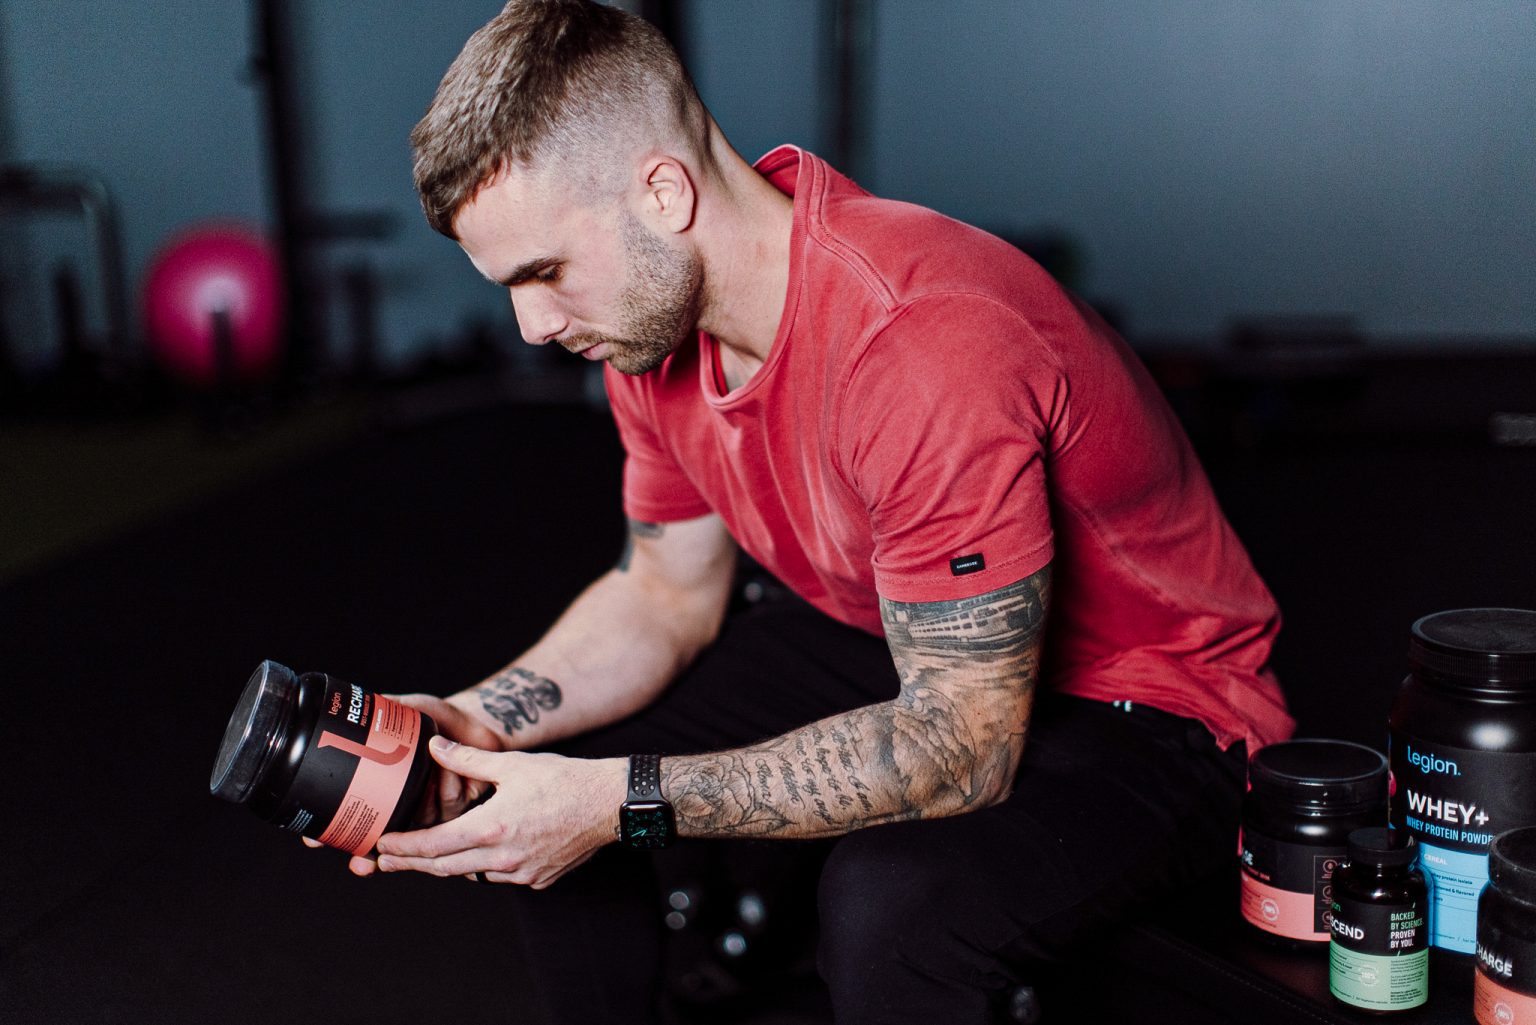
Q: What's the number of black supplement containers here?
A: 5